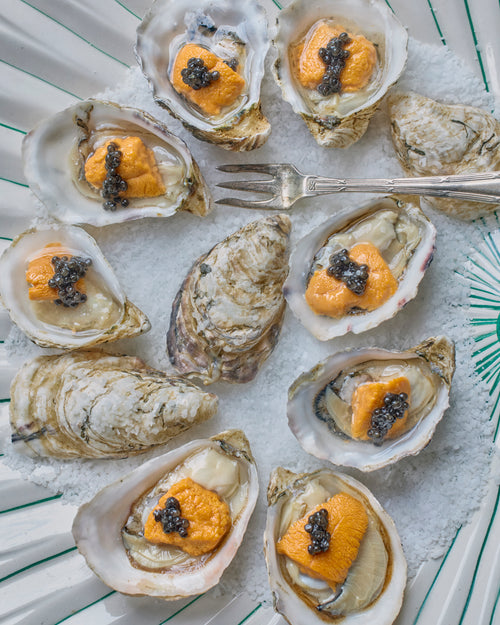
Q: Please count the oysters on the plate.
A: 11